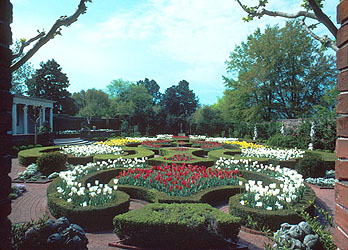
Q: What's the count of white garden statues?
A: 3